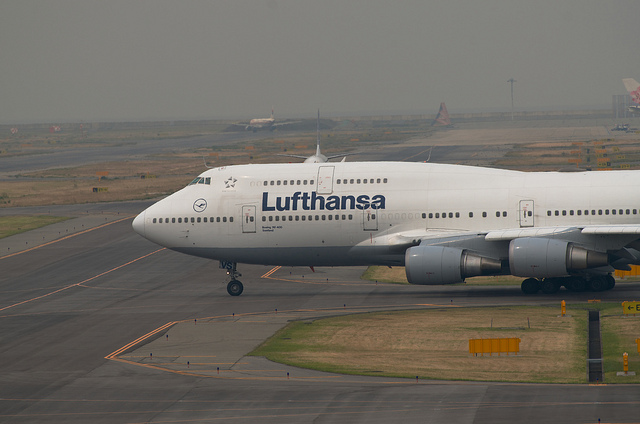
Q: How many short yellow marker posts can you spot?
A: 2